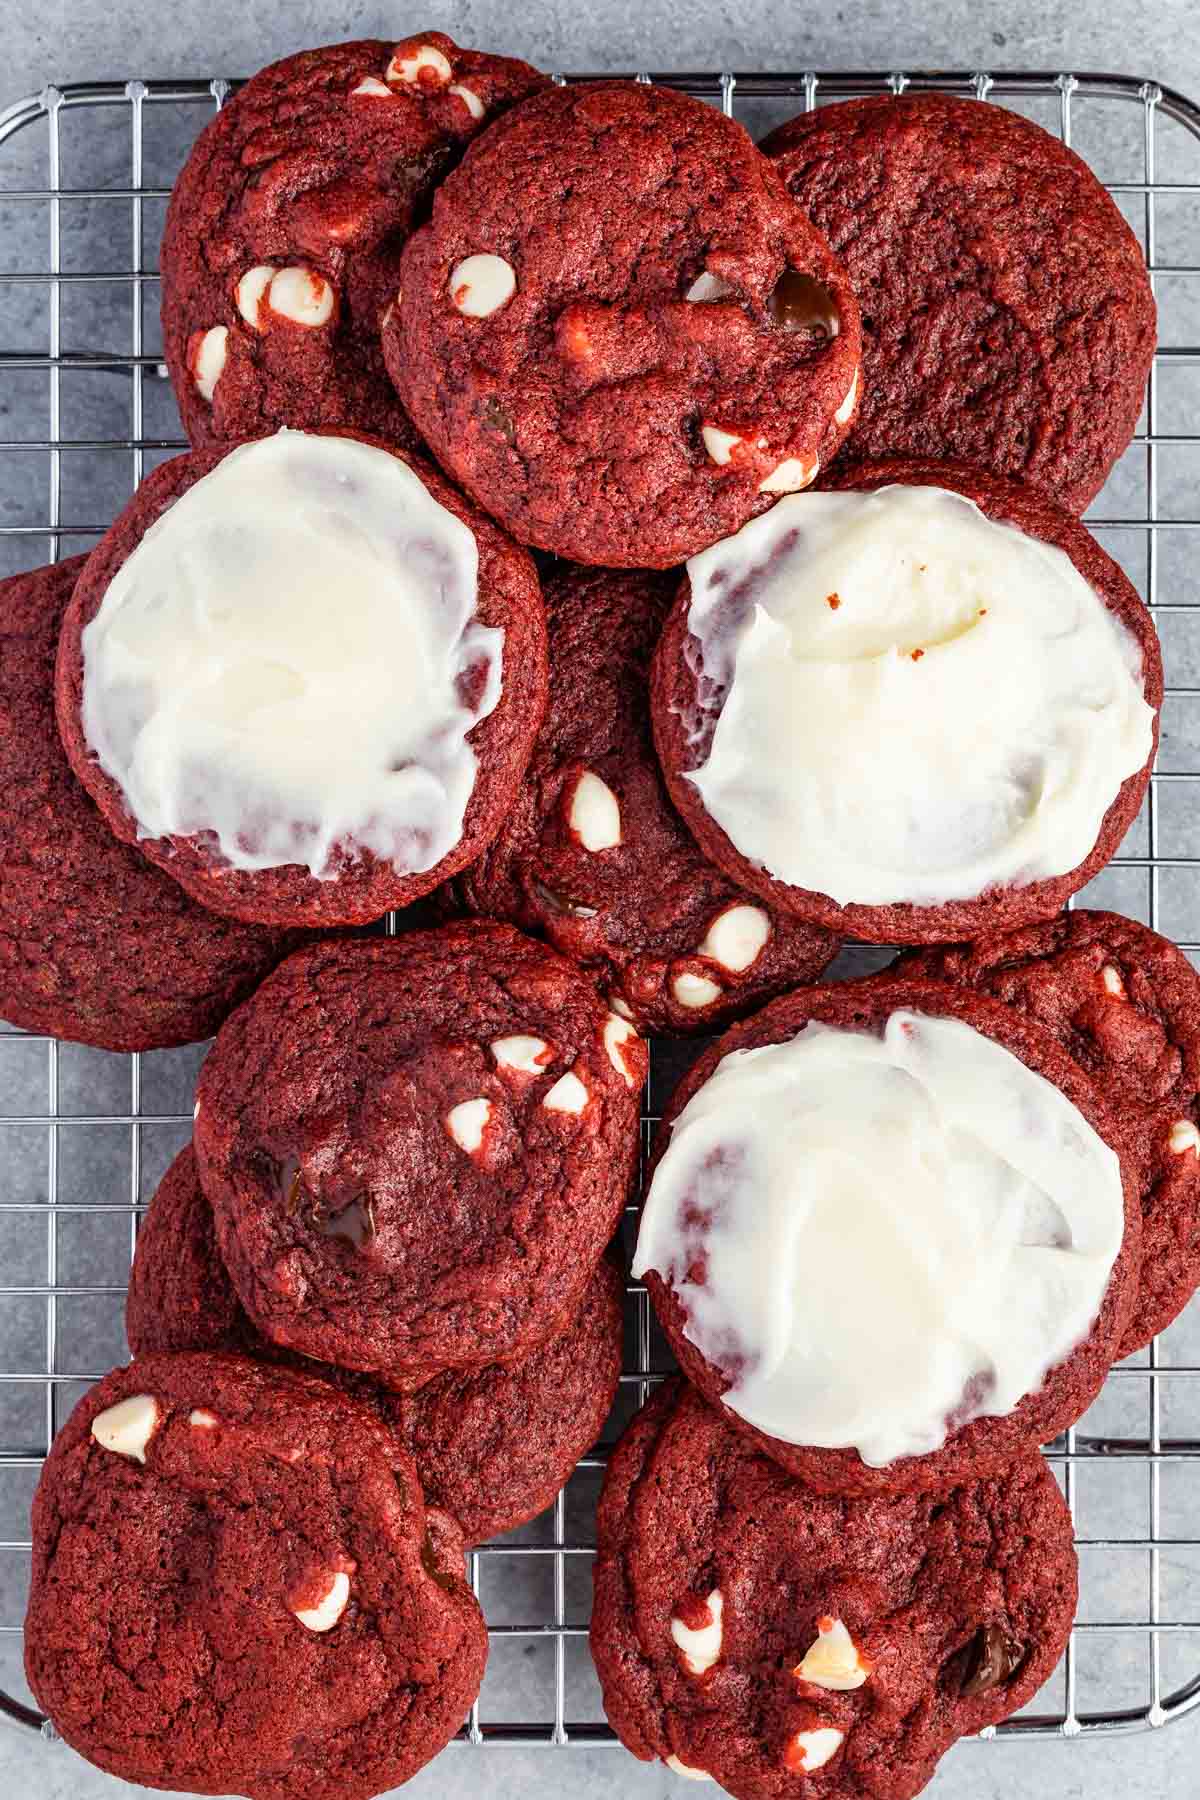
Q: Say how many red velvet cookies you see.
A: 13